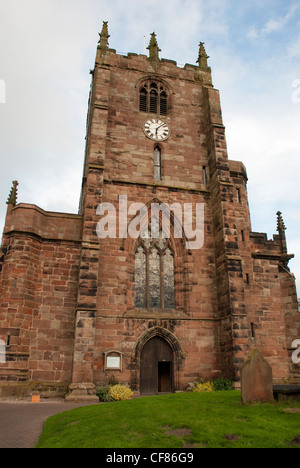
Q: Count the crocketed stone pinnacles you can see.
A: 5